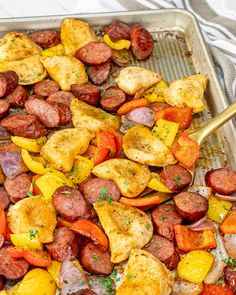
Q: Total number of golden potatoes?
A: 13